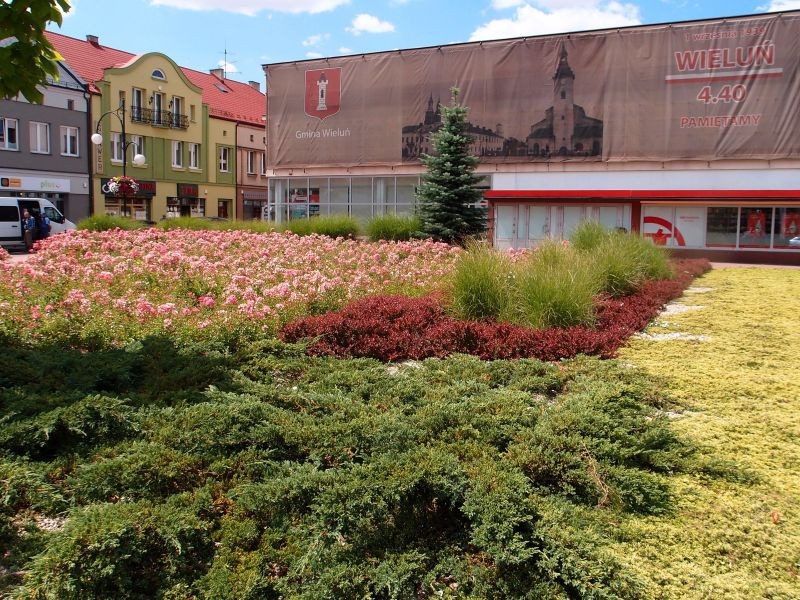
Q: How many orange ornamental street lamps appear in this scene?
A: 0